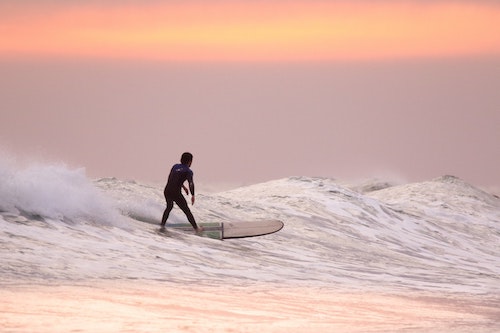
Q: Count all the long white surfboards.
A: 1